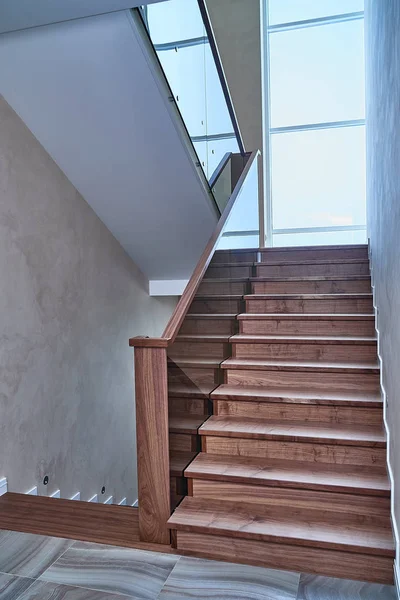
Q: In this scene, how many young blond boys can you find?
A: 0